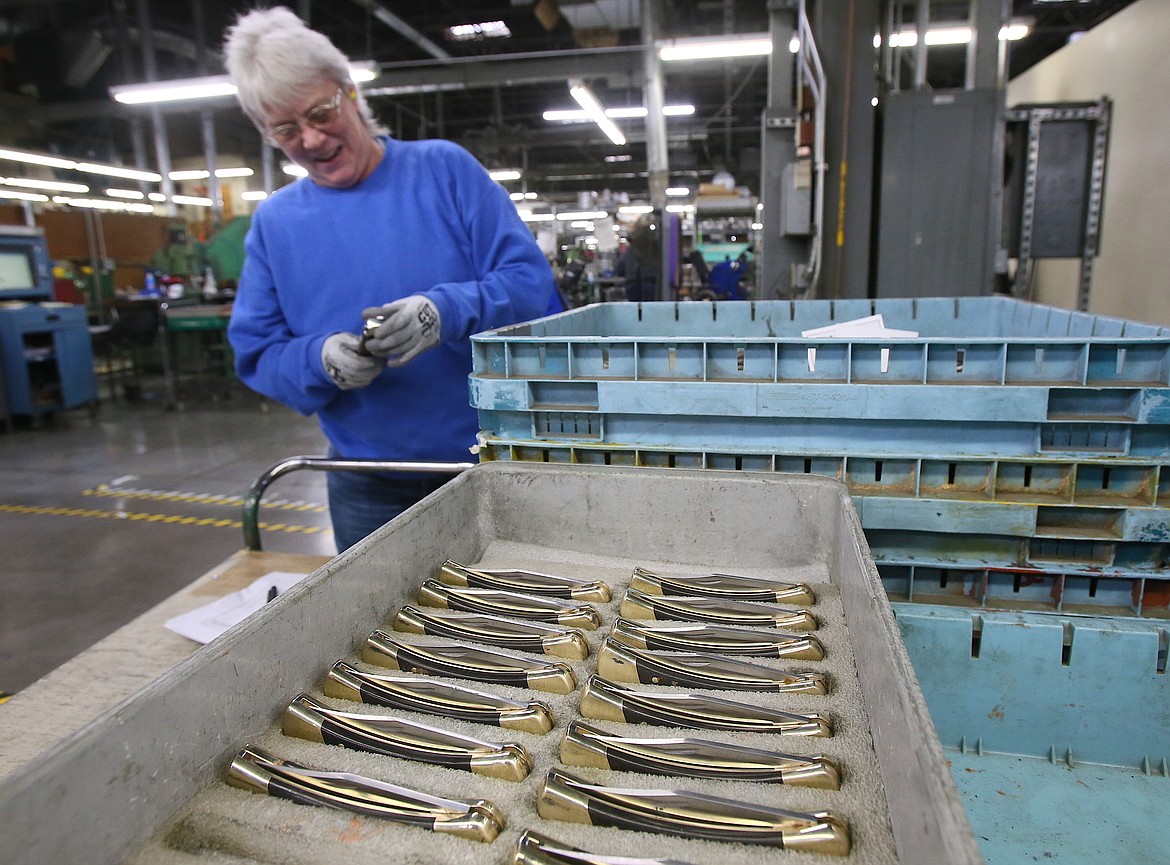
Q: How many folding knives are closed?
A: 15